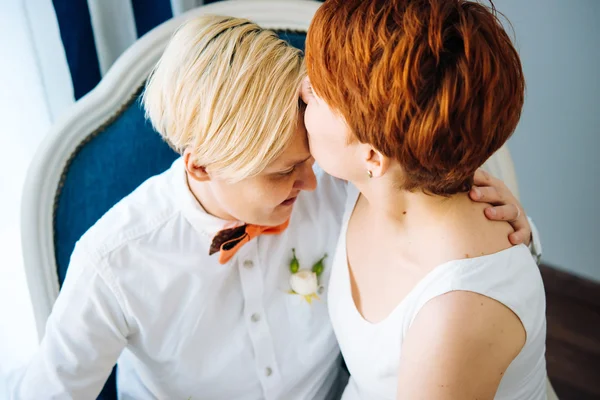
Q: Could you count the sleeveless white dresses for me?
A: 1